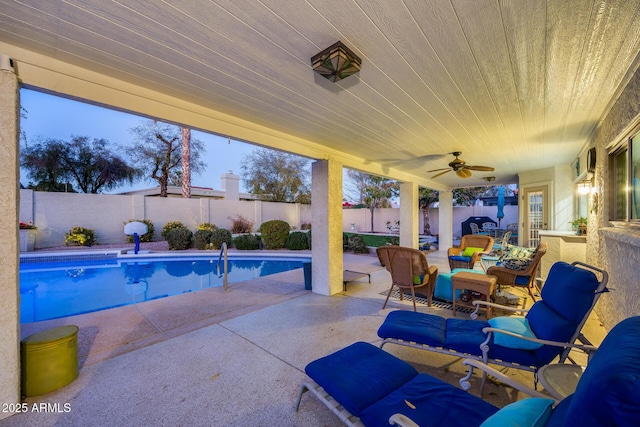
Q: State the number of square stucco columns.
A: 4